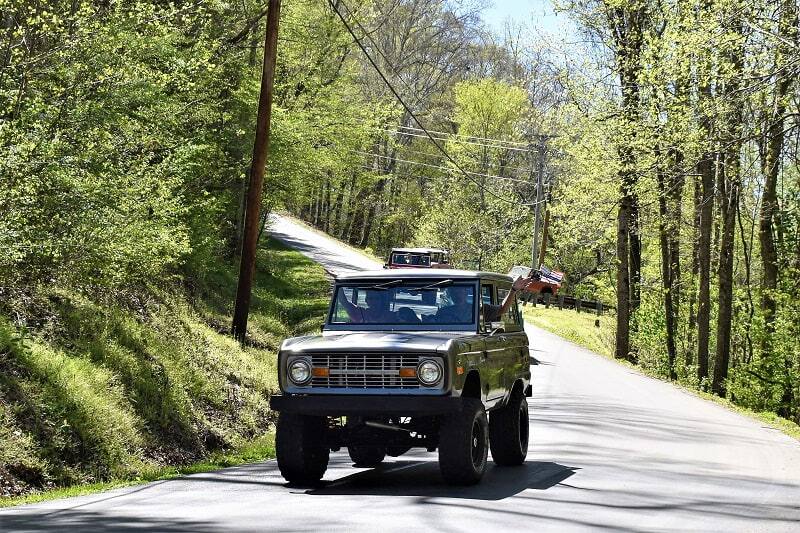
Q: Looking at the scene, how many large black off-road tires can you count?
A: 4